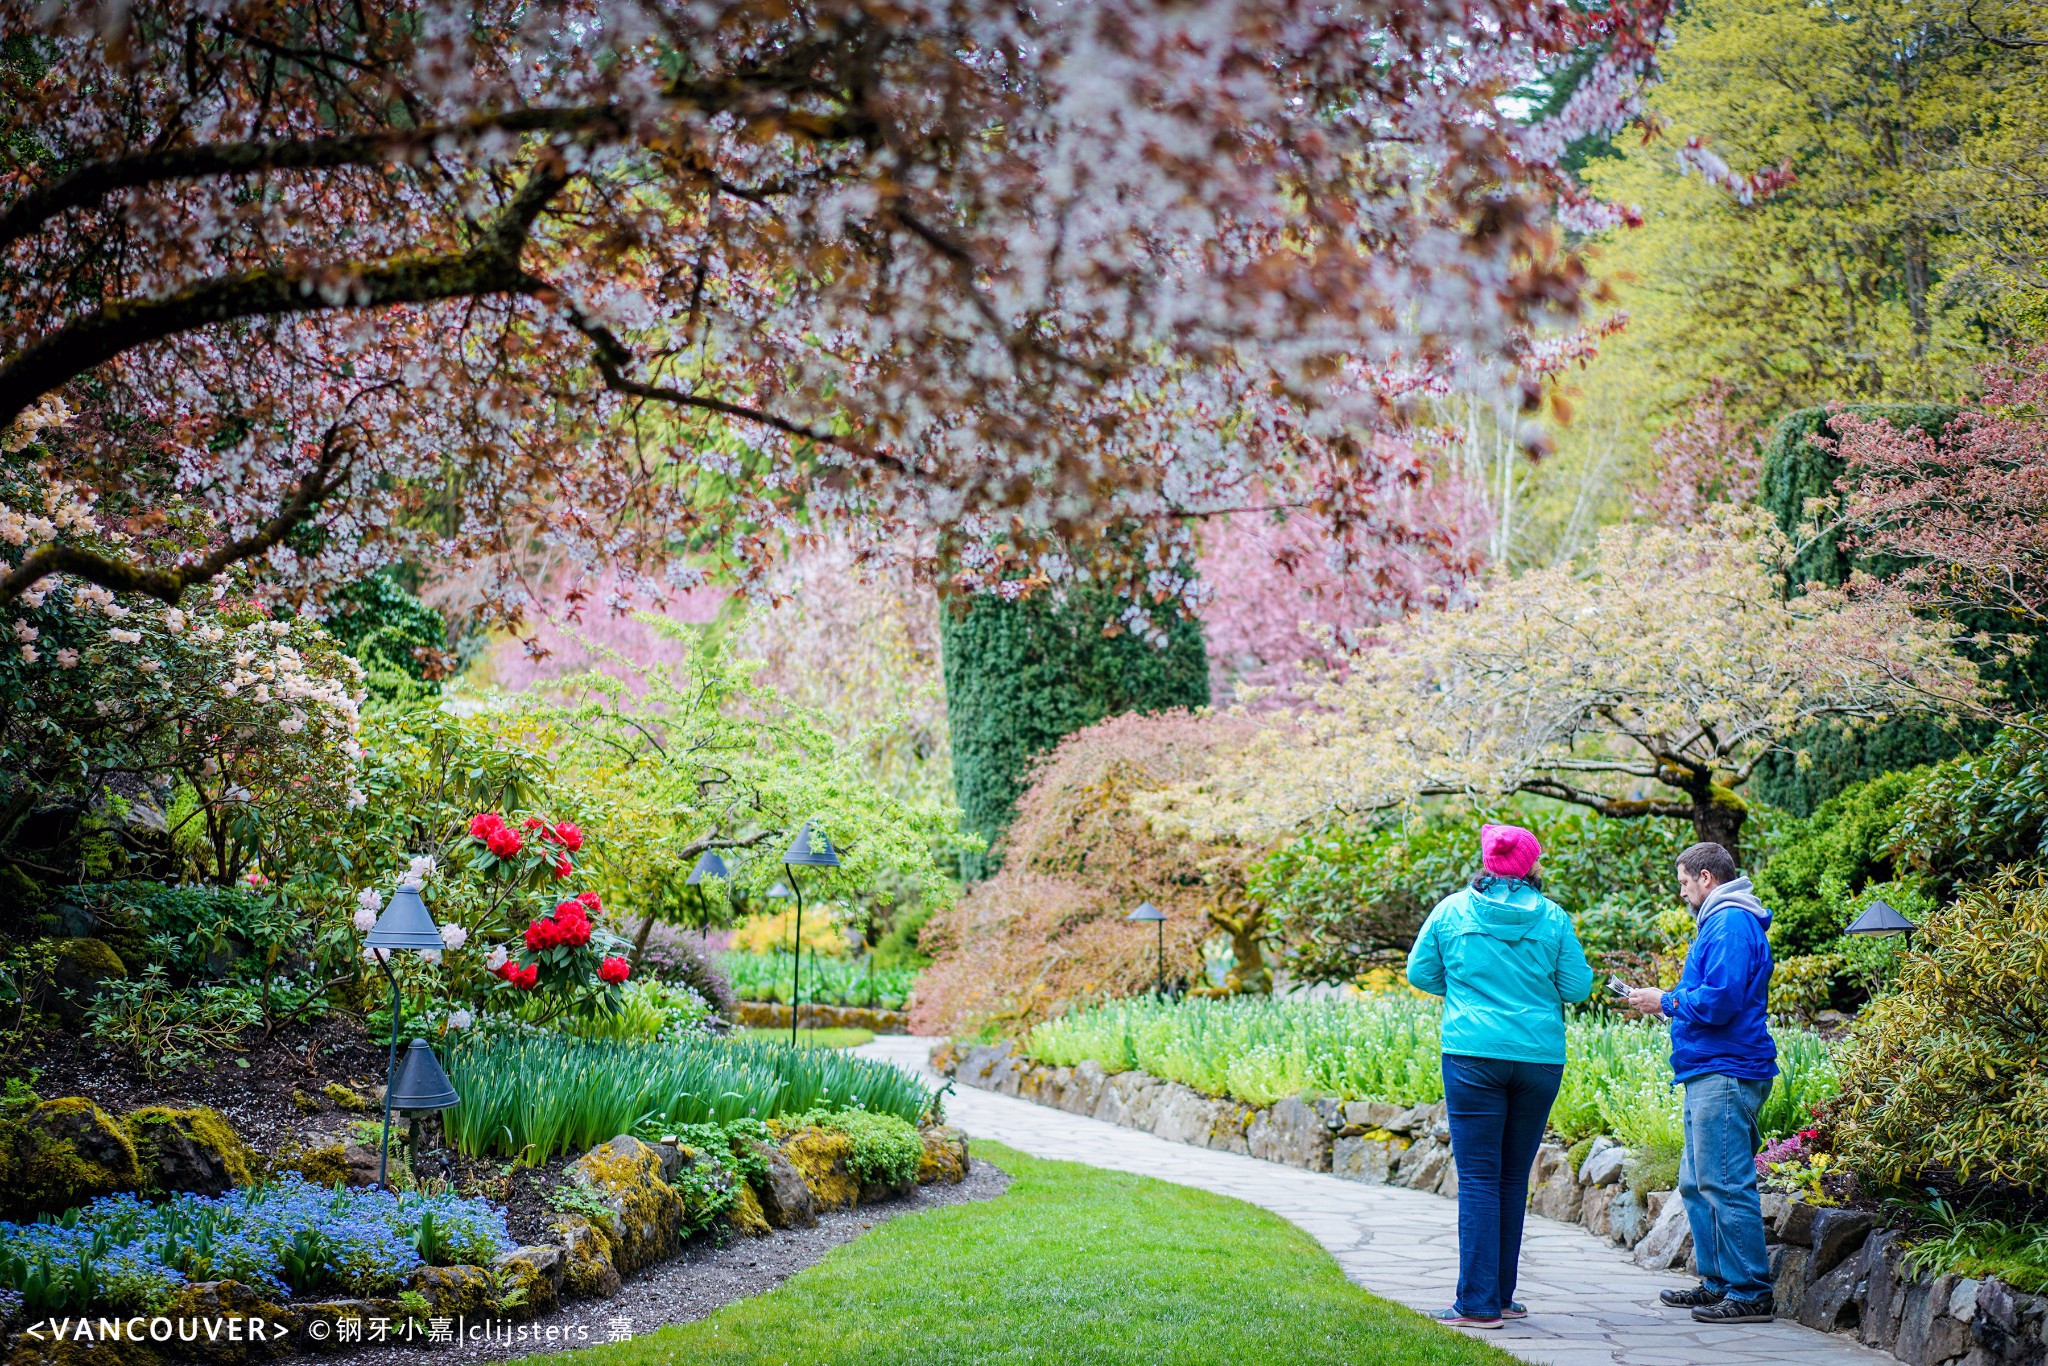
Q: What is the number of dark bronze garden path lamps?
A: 7